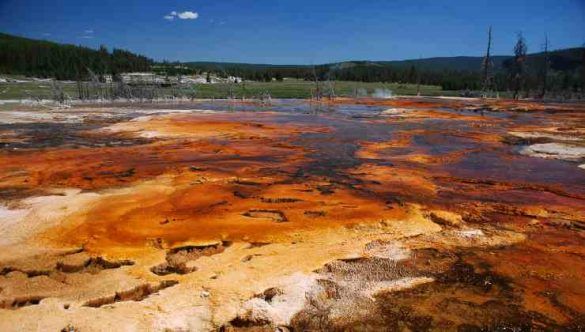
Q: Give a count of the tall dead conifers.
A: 3